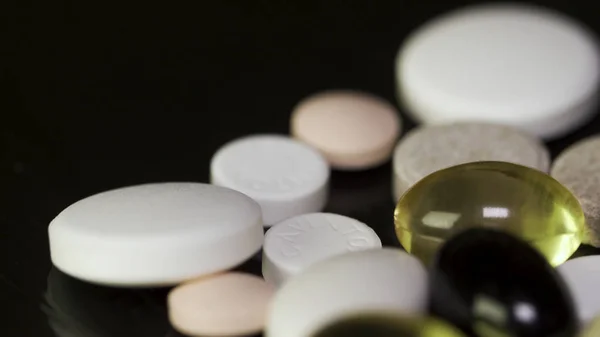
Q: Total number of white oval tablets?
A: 3